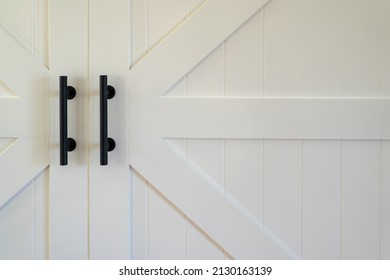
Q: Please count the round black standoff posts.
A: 4